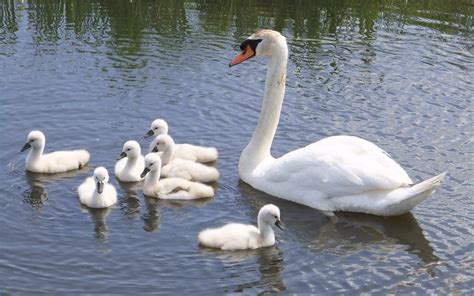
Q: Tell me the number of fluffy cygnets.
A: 7